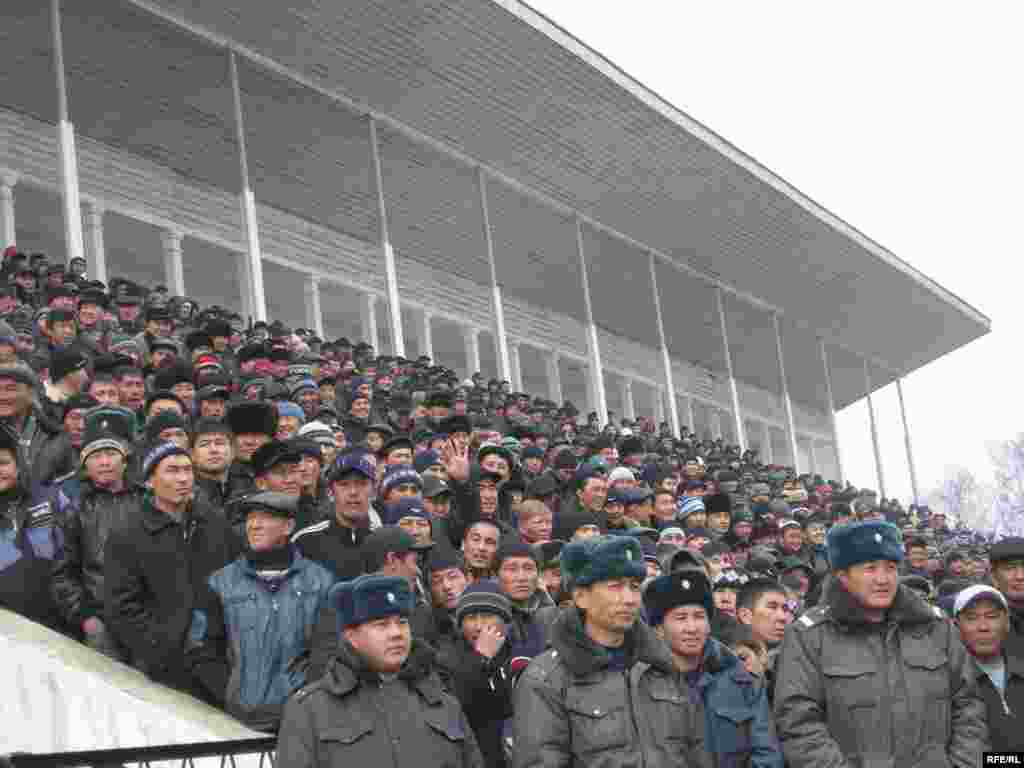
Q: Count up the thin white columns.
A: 11